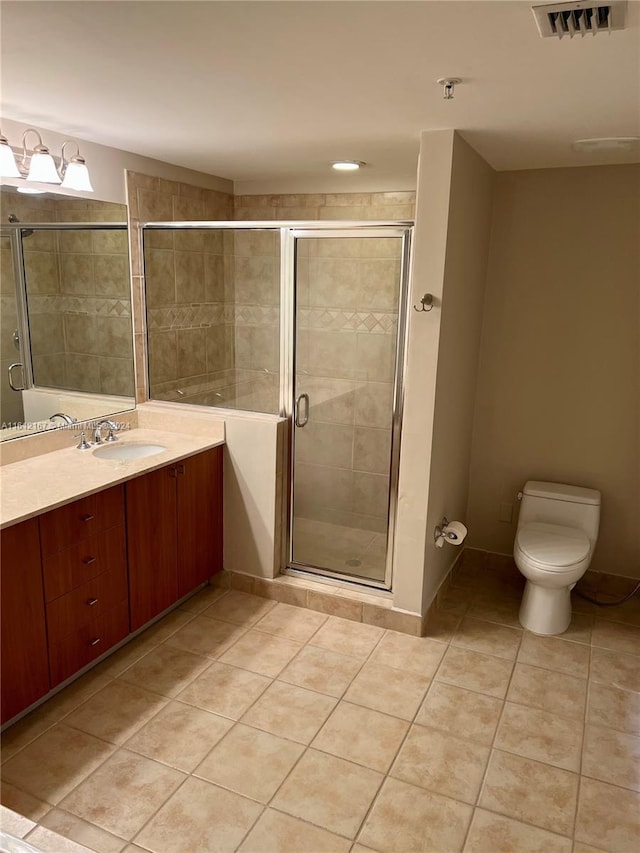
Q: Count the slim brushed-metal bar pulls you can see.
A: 6